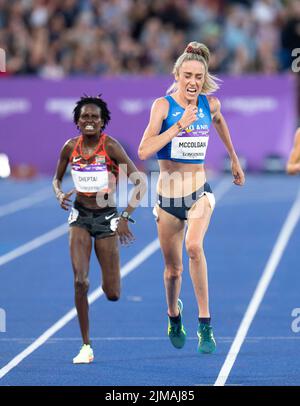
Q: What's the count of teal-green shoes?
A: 2